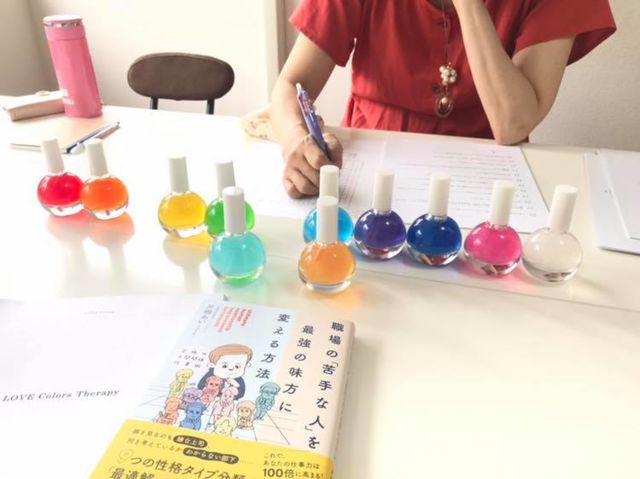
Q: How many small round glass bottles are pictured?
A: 11